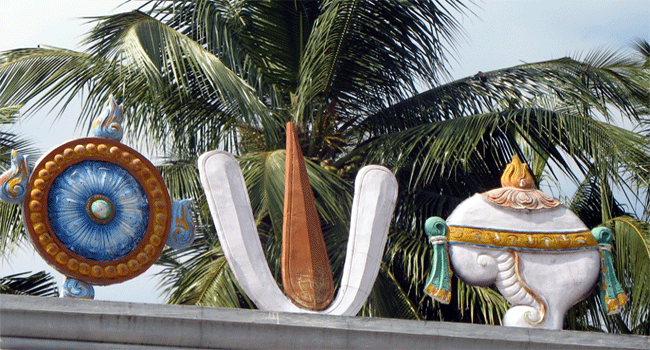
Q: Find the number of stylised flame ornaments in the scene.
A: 5